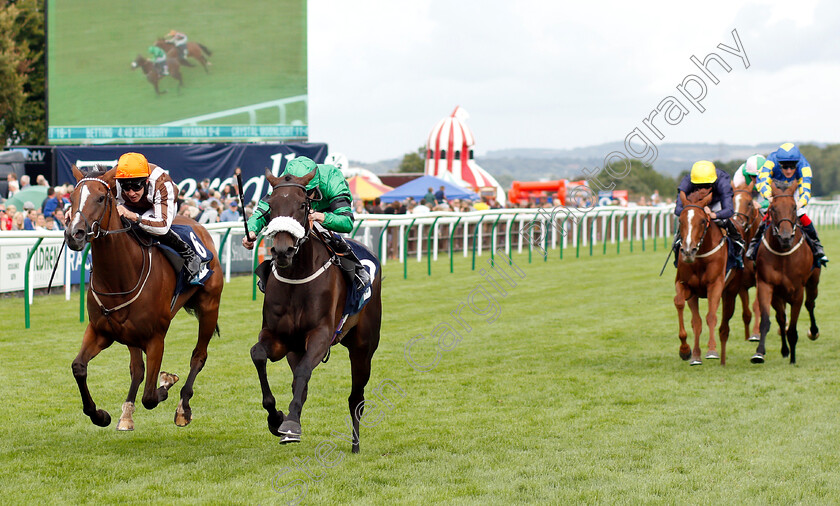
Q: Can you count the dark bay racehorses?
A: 1